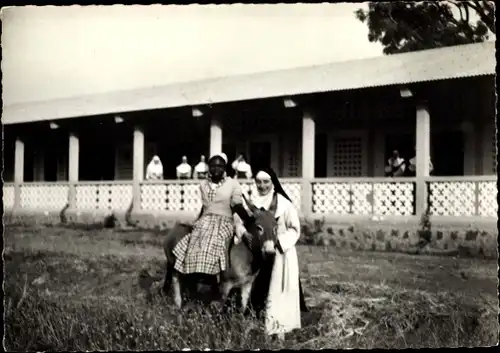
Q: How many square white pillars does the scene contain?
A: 6